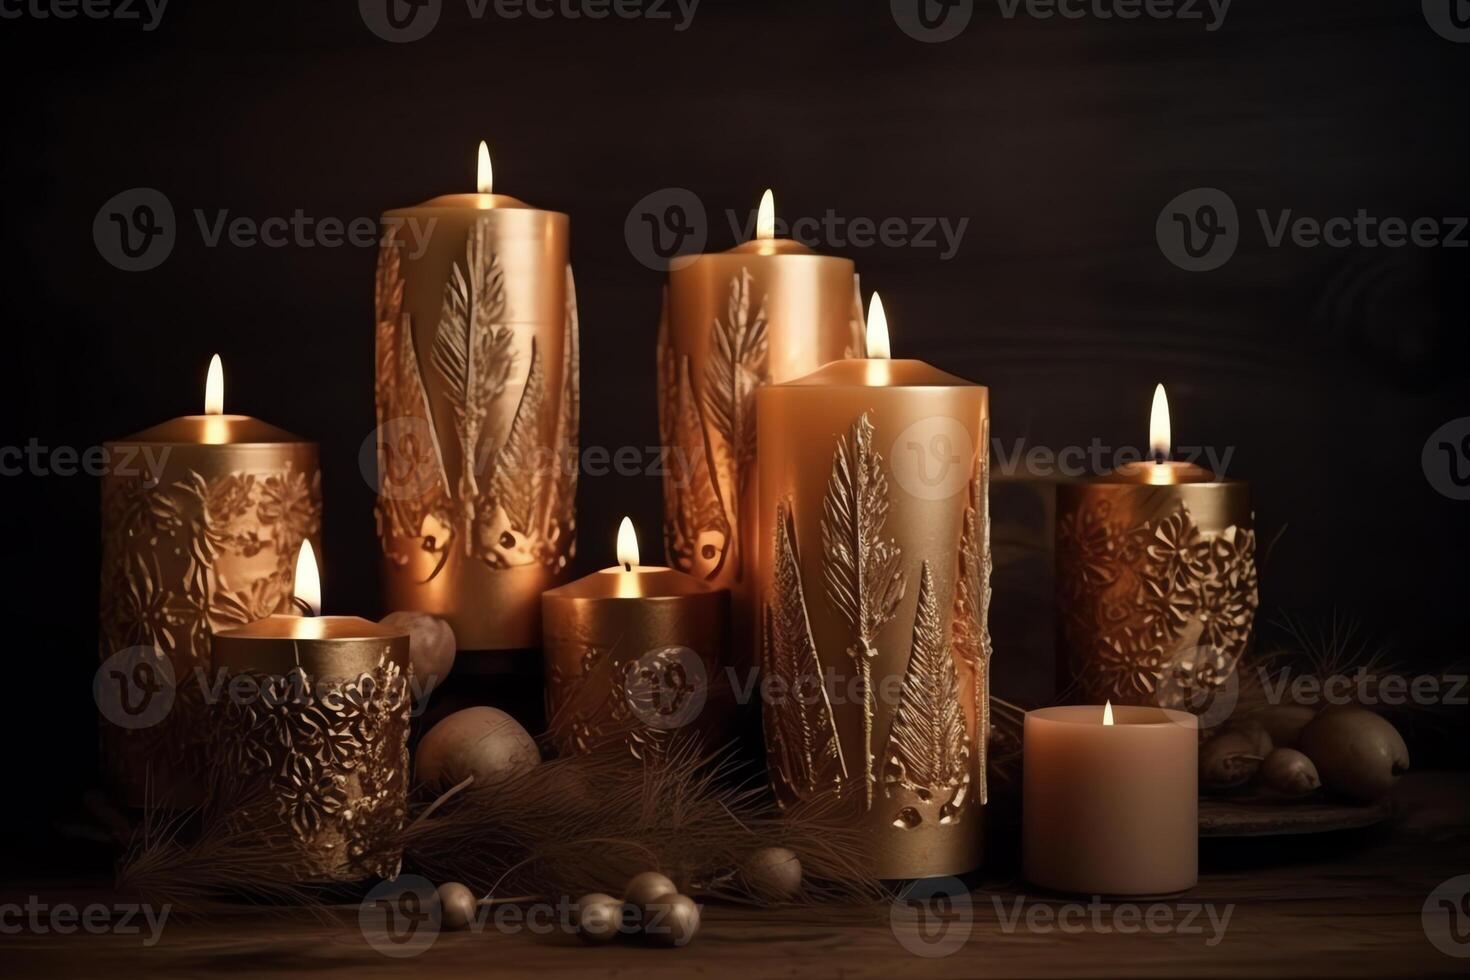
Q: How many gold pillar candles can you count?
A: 7